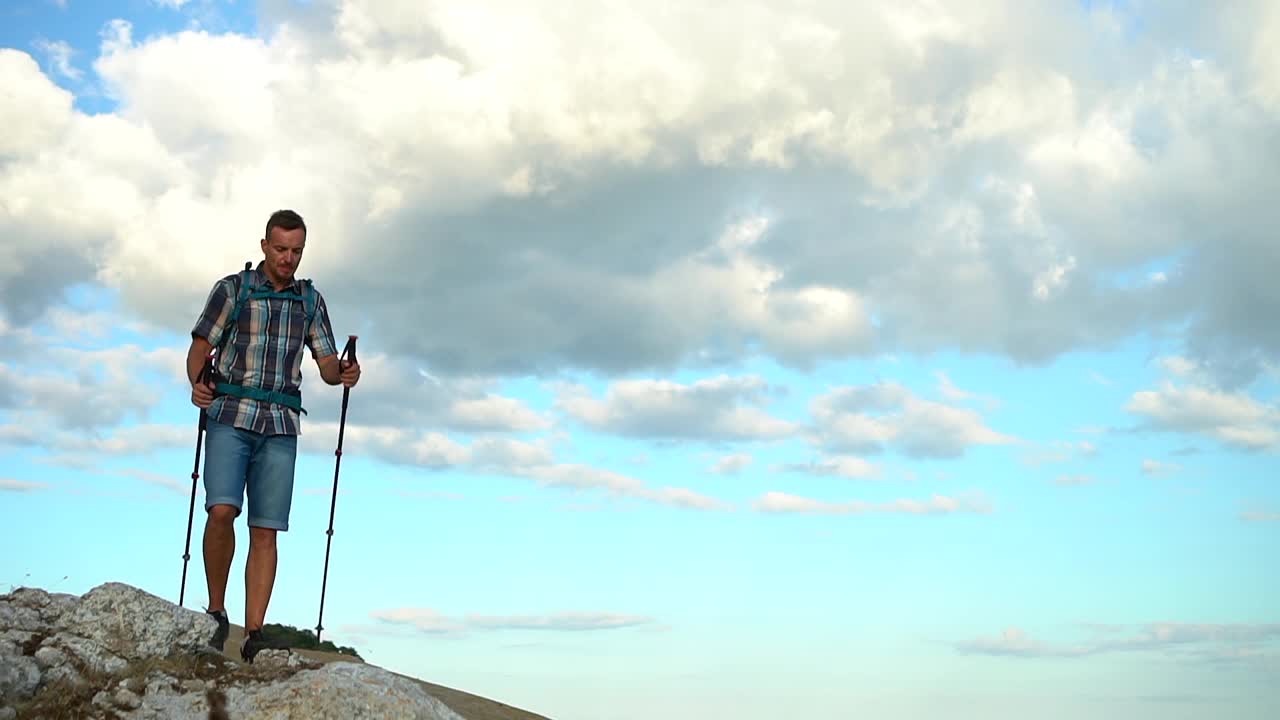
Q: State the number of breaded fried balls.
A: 0